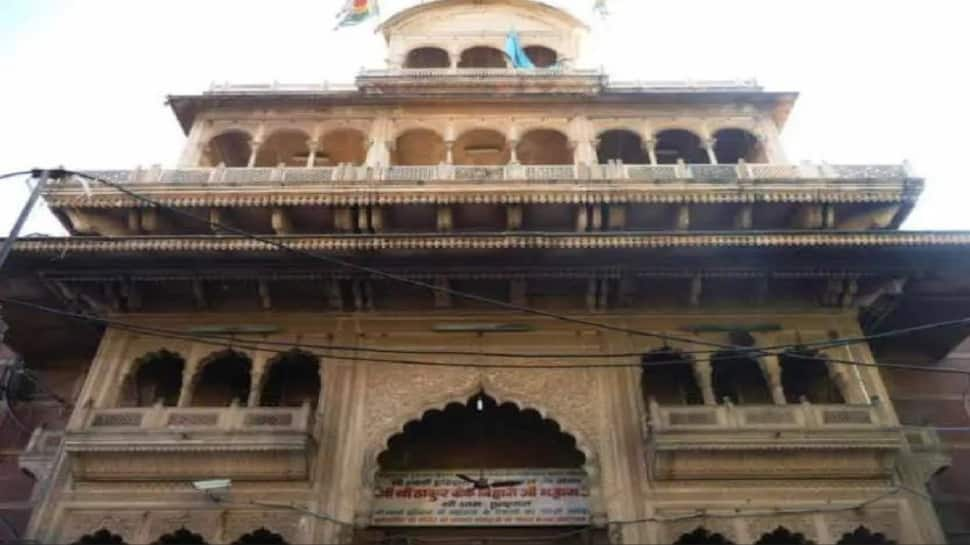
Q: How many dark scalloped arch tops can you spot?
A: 13